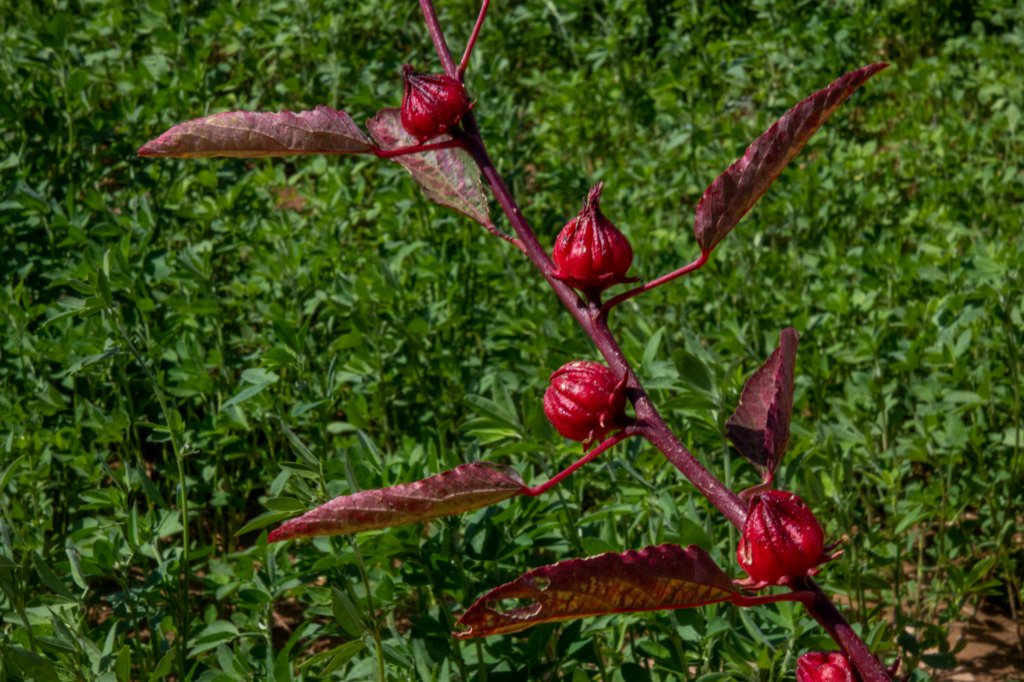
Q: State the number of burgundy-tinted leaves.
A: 6